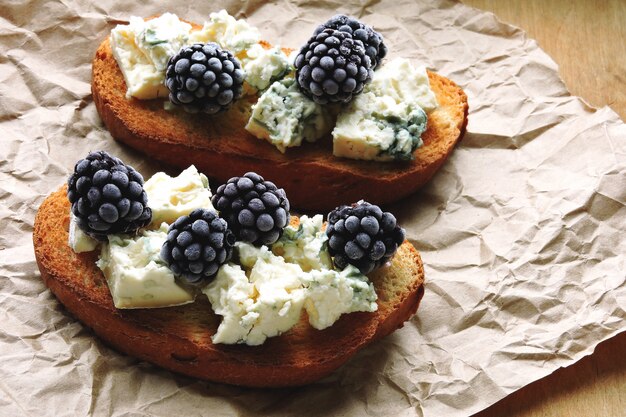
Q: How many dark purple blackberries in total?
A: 7